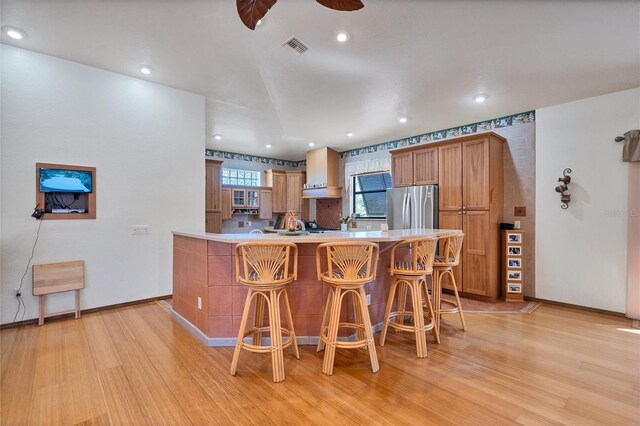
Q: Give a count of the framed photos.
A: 5